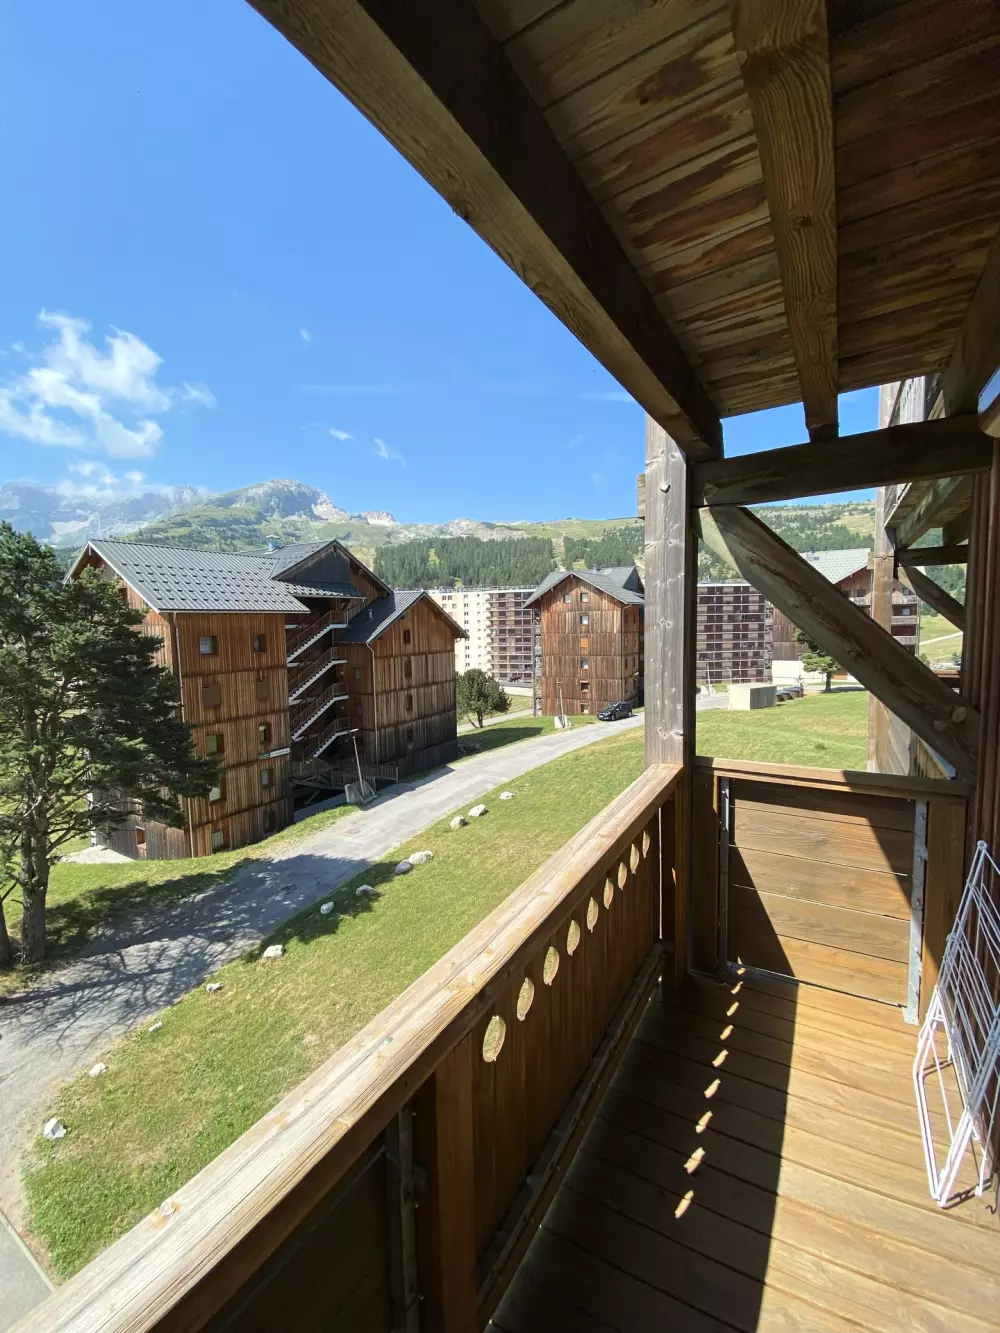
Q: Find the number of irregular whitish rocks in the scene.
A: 12